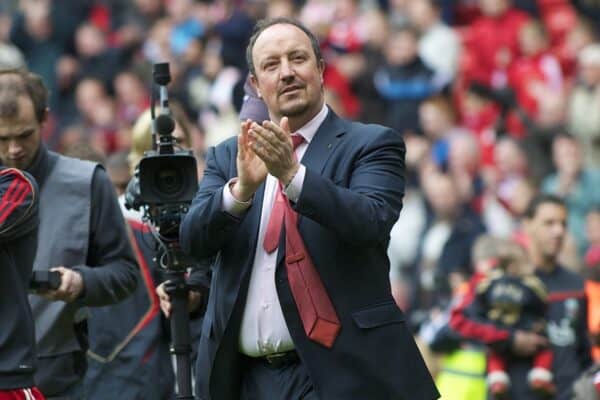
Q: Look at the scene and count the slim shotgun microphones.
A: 1